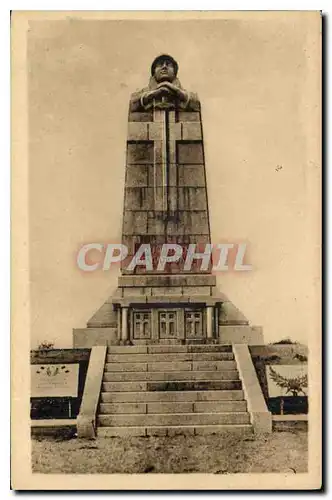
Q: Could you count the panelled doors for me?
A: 3